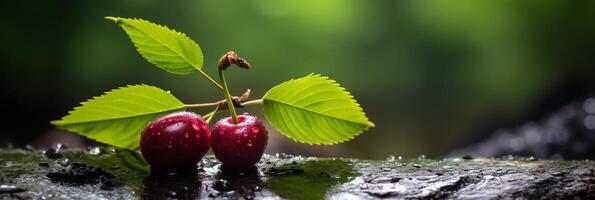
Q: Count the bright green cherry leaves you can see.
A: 3